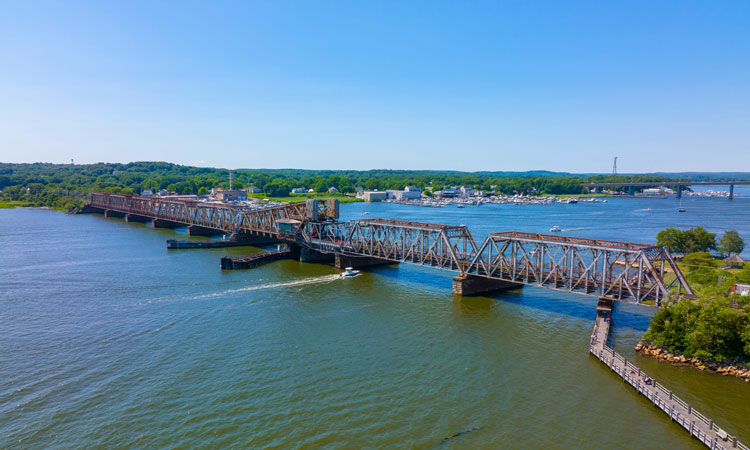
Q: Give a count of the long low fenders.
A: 2